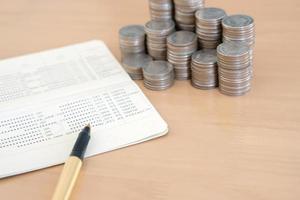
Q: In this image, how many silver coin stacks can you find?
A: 11